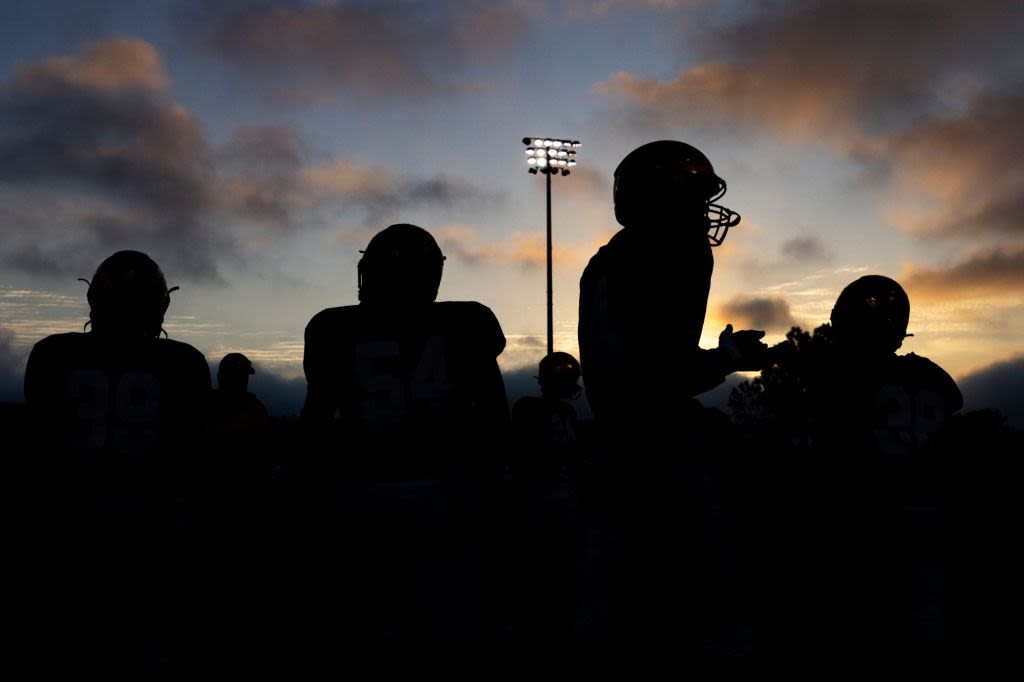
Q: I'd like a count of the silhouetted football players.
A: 5